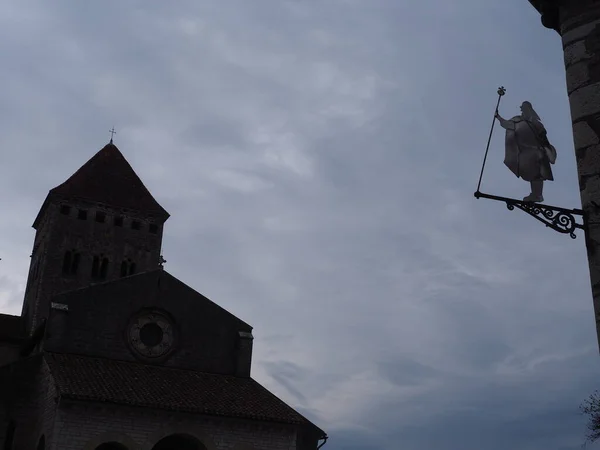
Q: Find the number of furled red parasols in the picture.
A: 0